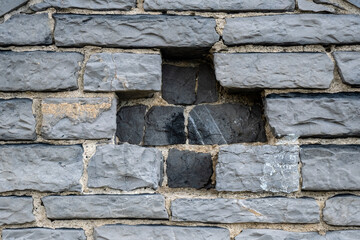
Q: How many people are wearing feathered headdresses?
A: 0